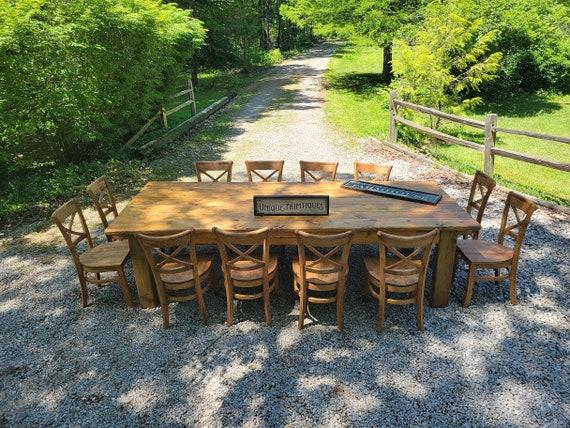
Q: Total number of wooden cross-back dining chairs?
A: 12